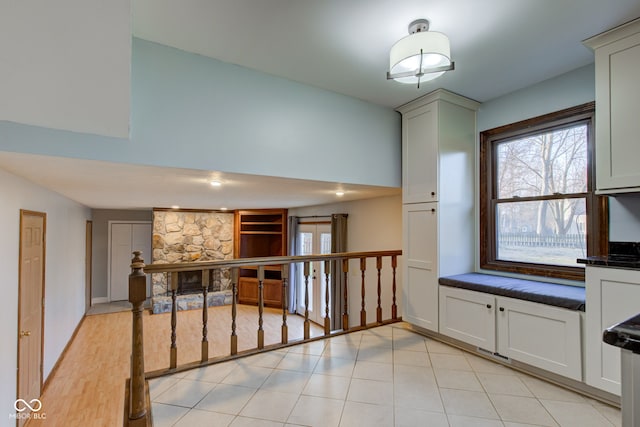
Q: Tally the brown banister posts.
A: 12